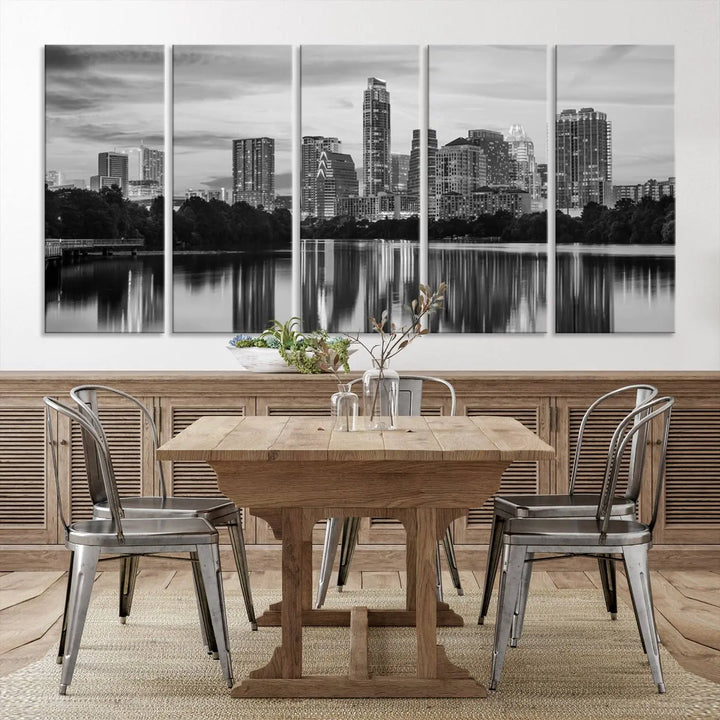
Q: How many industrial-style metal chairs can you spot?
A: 5